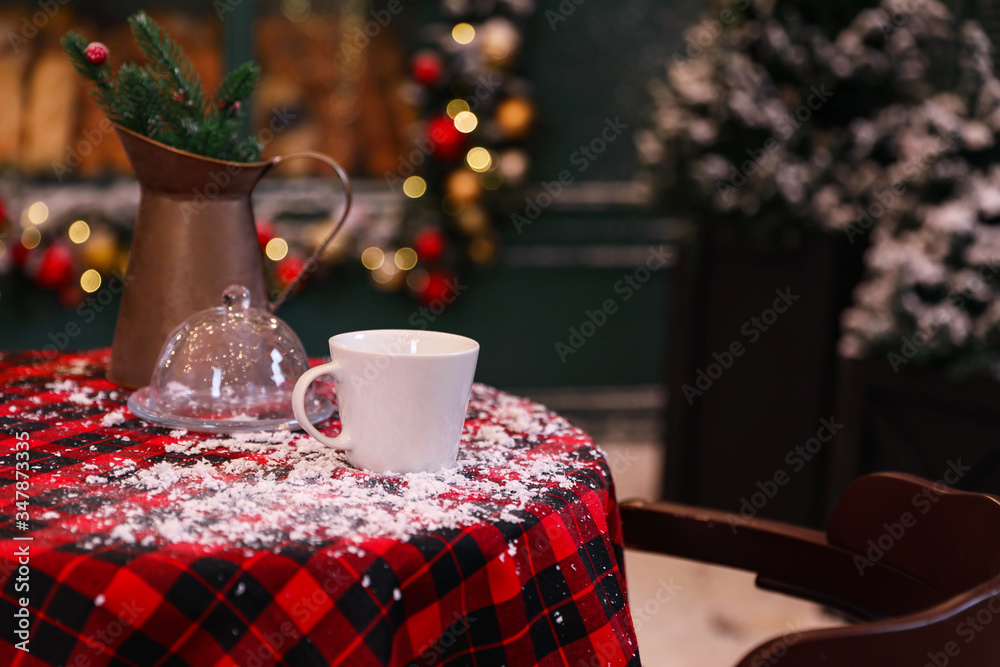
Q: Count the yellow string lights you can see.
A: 12